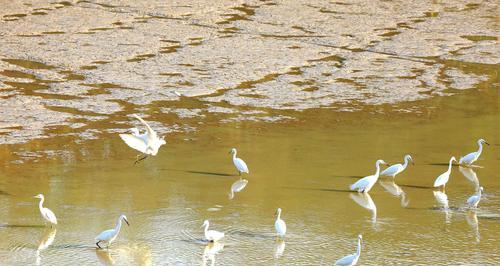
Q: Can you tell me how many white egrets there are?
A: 12